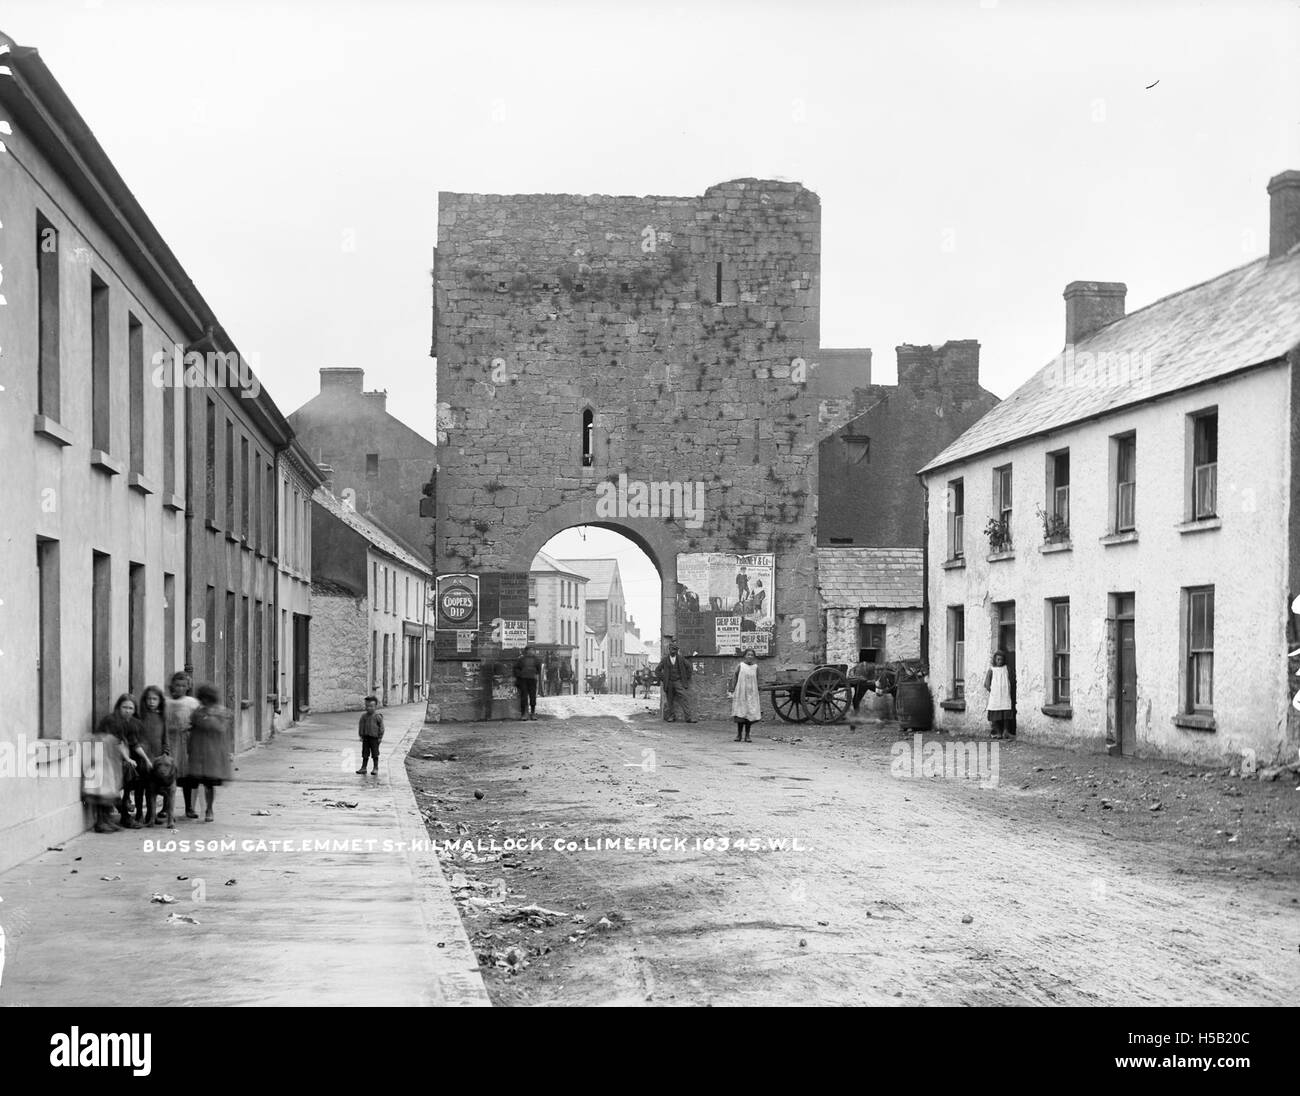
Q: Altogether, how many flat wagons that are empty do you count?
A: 1